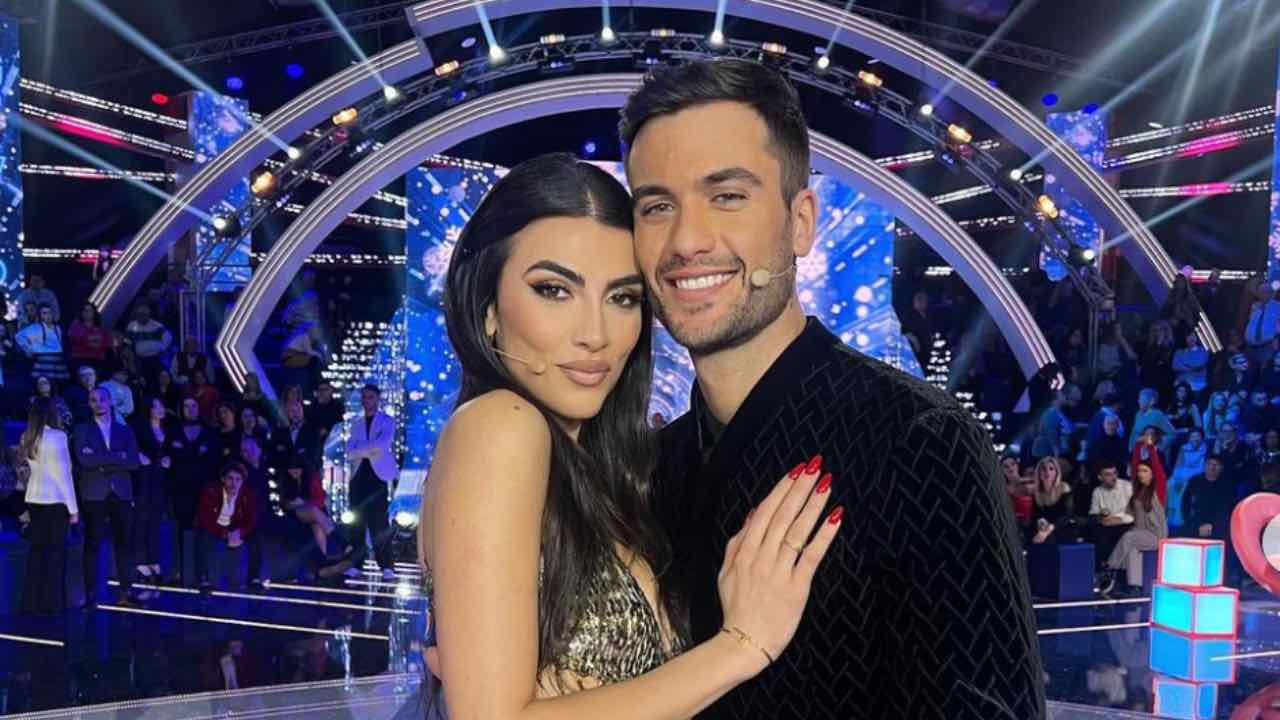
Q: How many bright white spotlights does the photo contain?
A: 10